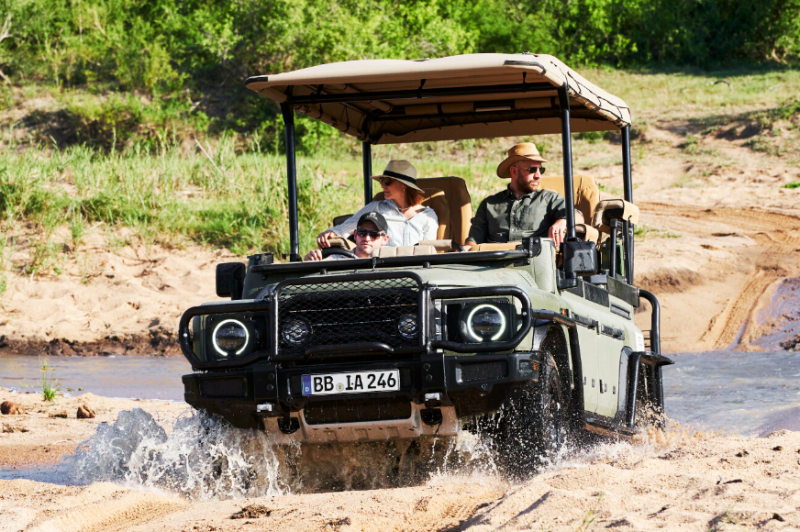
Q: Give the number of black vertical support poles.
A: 4